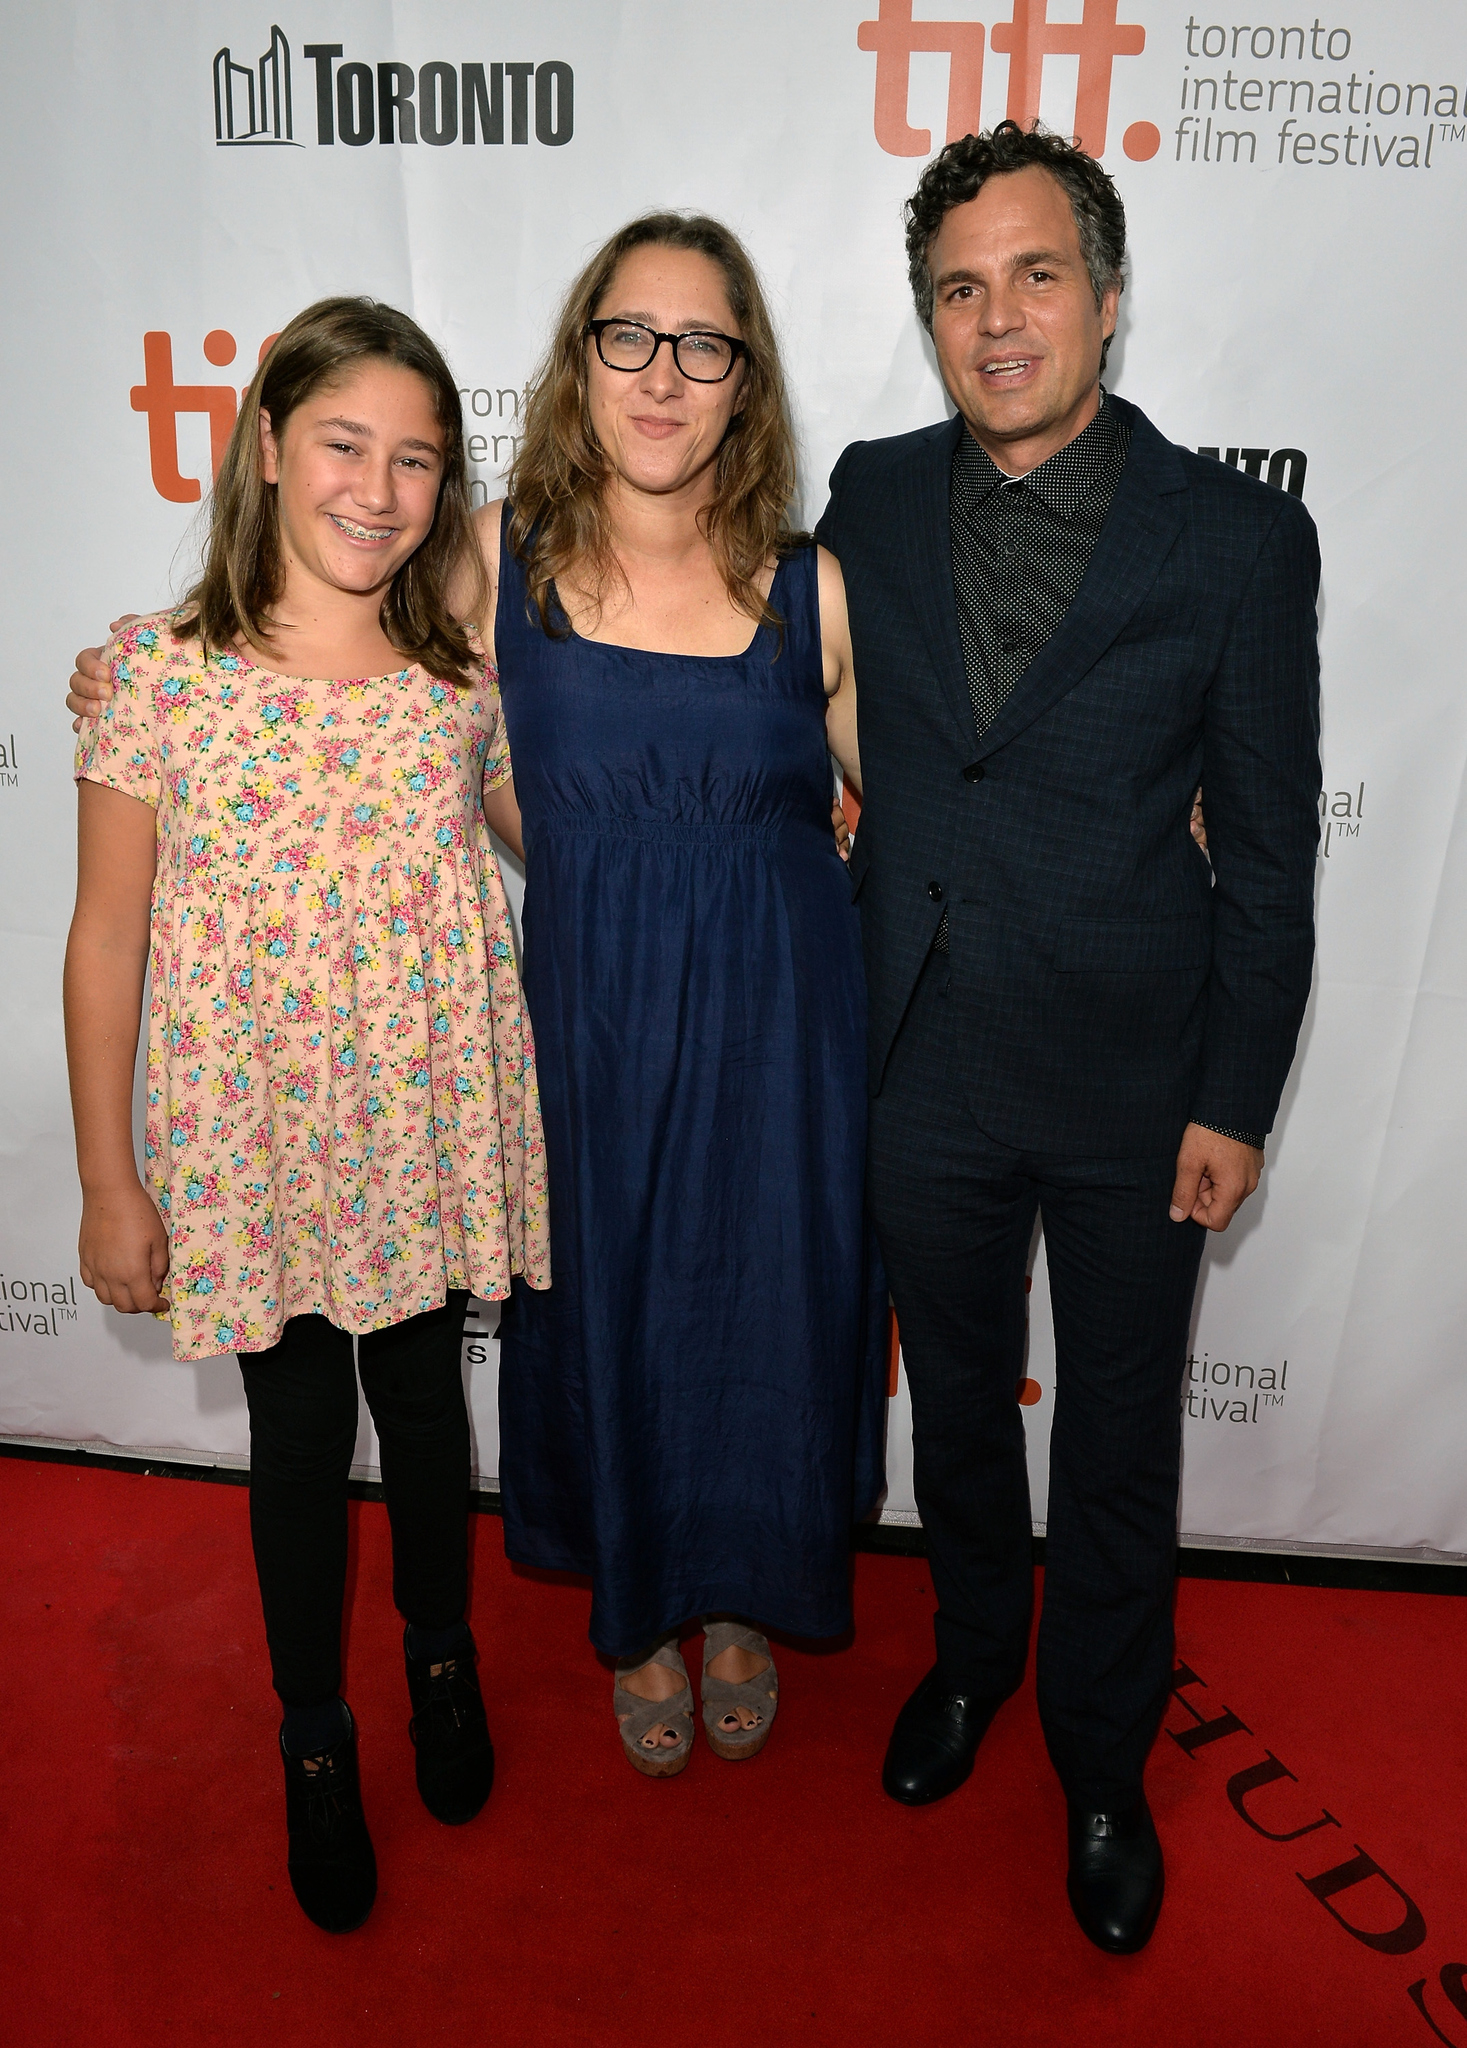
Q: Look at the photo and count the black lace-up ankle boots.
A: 2